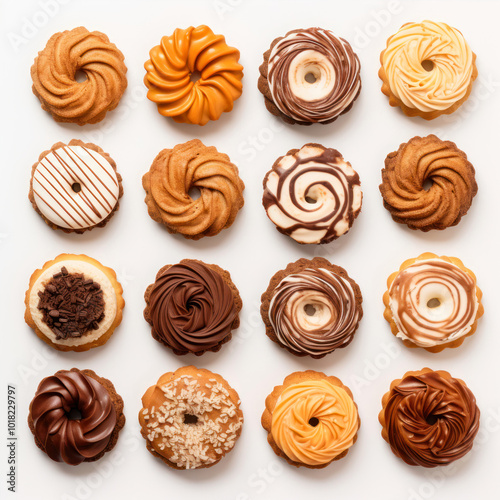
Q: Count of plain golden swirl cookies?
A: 3